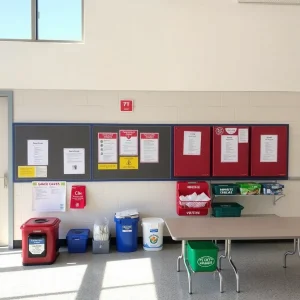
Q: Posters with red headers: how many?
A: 3